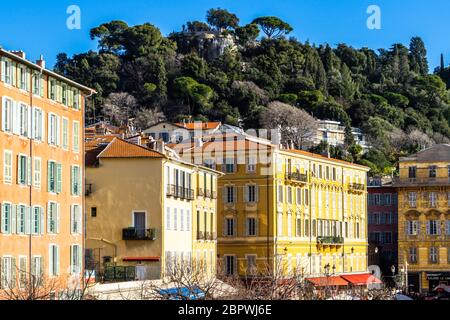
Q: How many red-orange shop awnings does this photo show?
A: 2